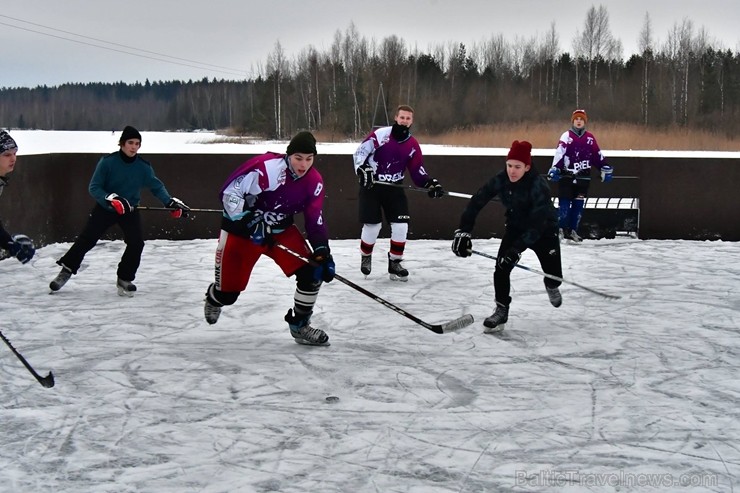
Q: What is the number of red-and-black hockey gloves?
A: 2